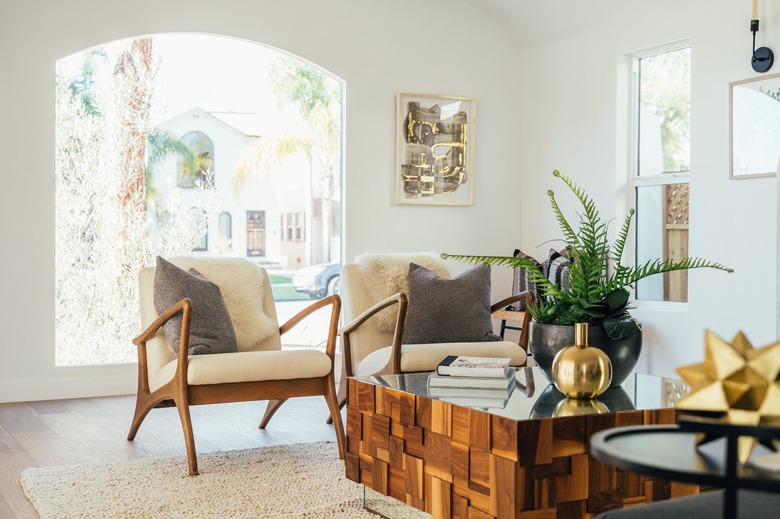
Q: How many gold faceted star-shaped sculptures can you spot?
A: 1